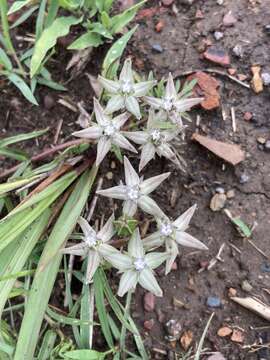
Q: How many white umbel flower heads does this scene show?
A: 8